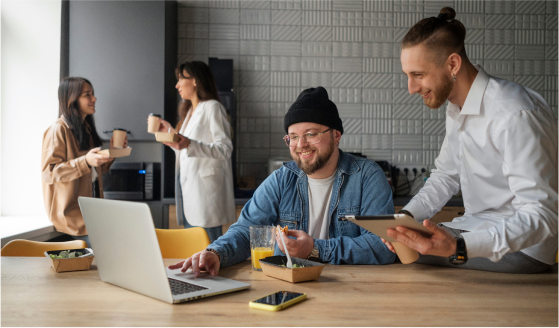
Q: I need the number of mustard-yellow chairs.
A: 2